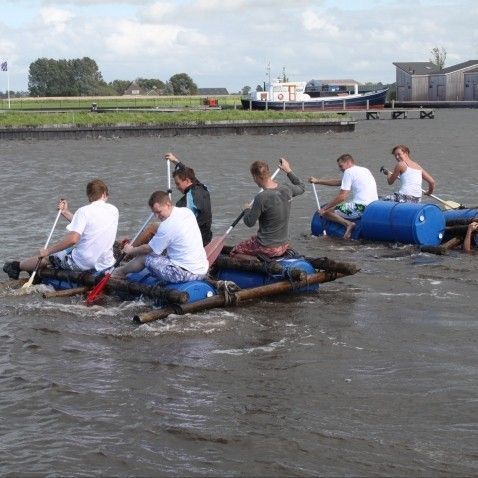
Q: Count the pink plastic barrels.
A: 0